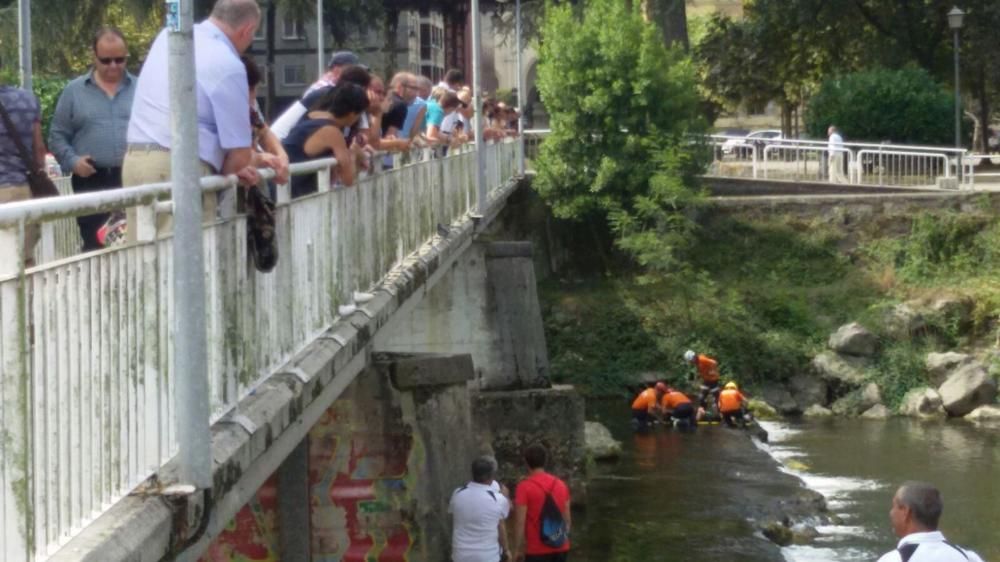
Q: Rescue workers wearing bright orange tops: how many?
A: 4